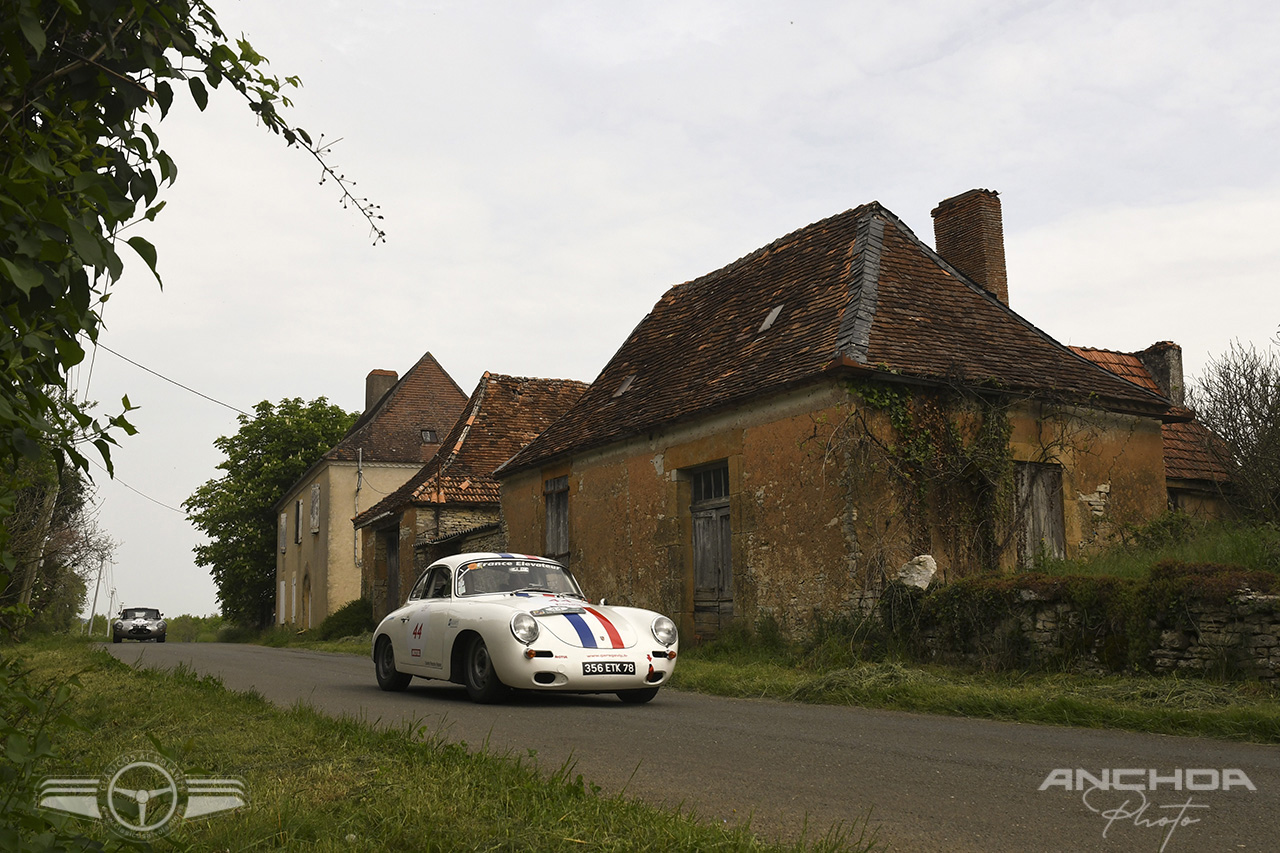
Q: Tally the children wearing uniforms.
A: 0